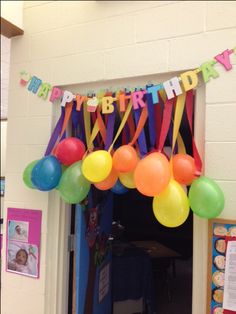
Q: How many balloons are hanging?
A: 13